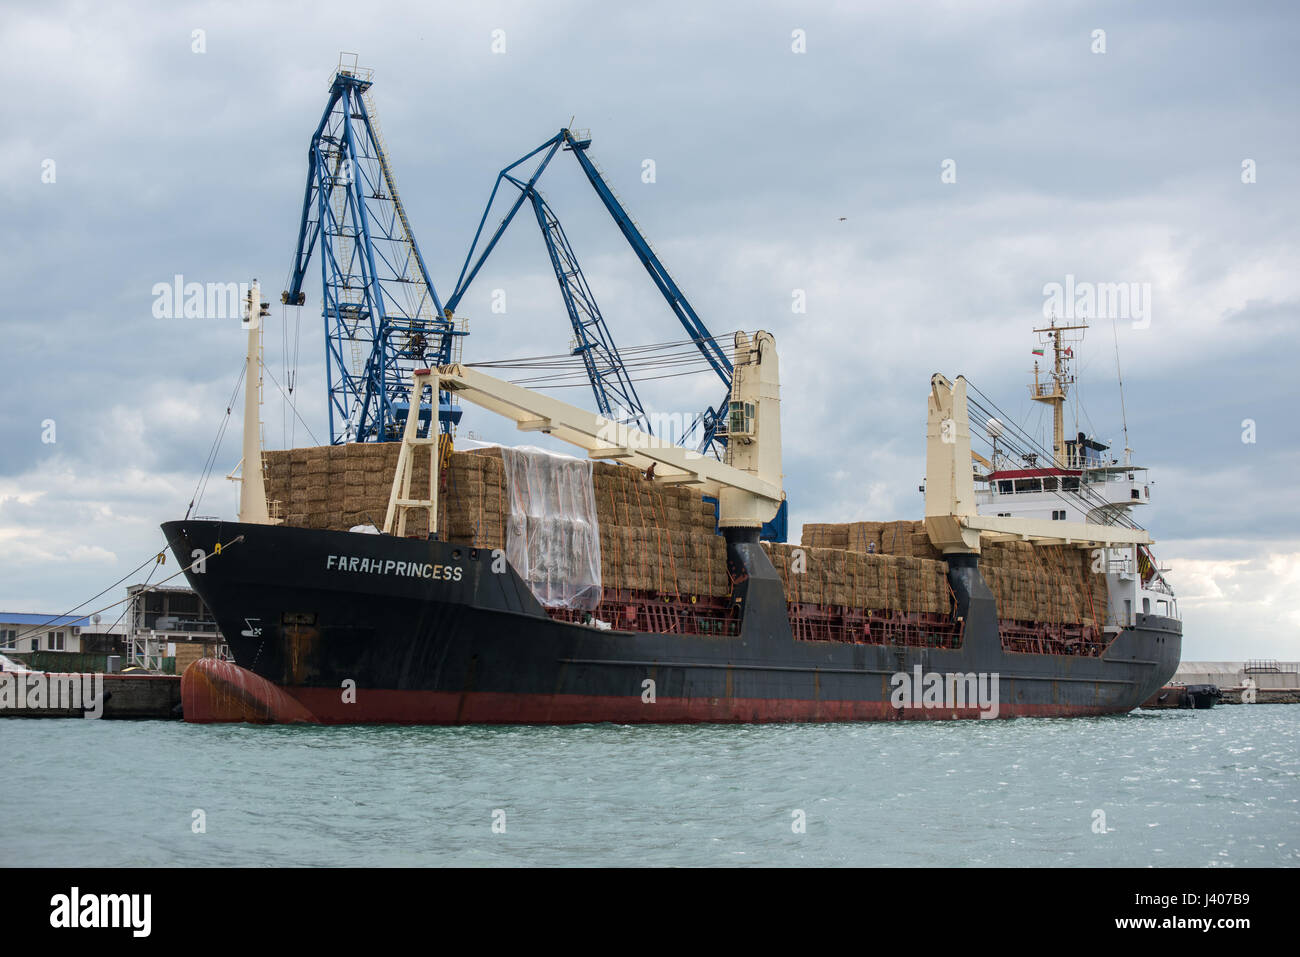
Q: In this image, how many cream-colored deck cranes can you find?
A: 2